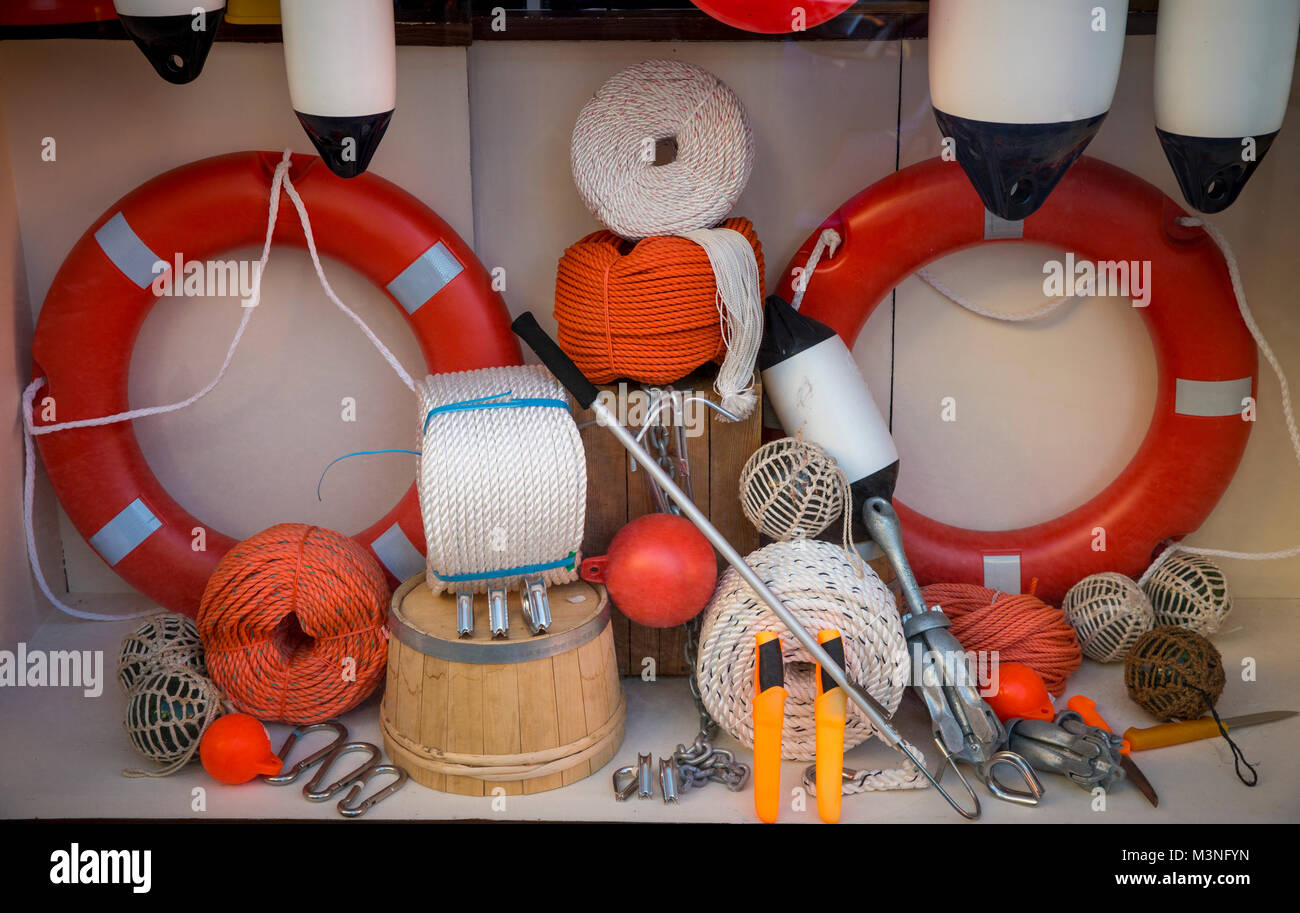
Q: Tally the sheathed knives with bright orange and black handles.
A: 2